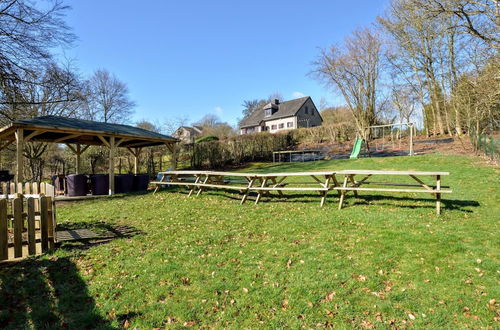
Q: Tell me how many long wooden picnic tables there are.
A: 4